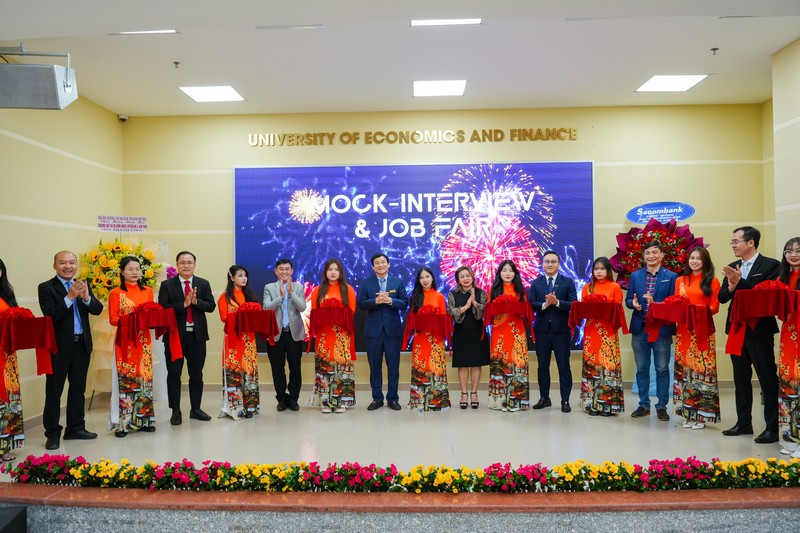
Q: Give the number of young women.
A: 9